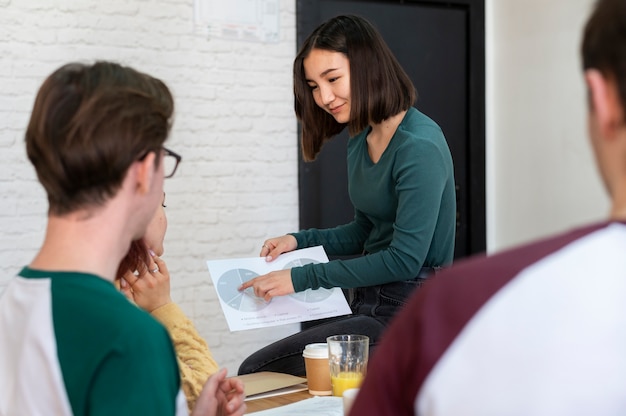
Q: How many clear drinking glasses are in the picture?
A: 1